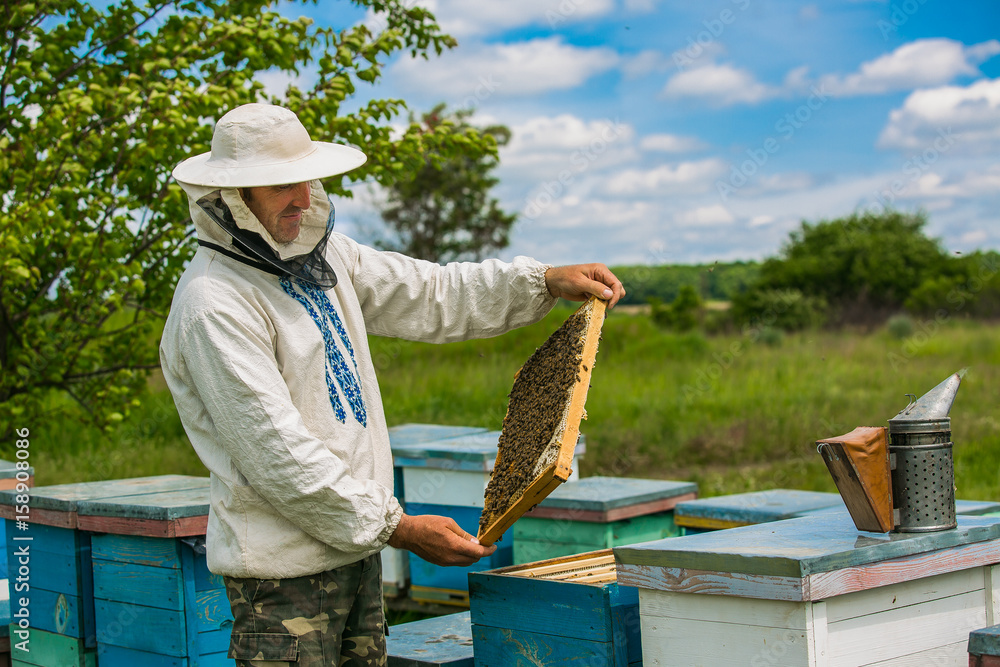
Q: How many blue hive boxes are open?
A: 1